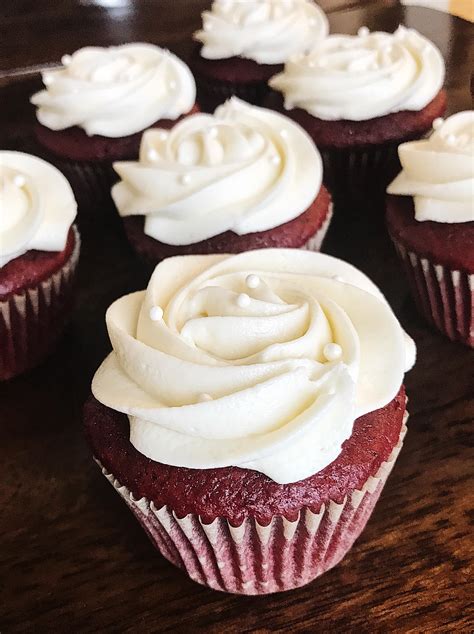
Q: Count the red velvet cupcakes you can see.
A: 7